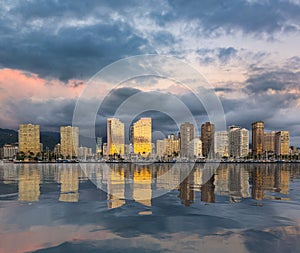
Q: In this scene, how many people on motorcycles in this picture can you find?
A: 0